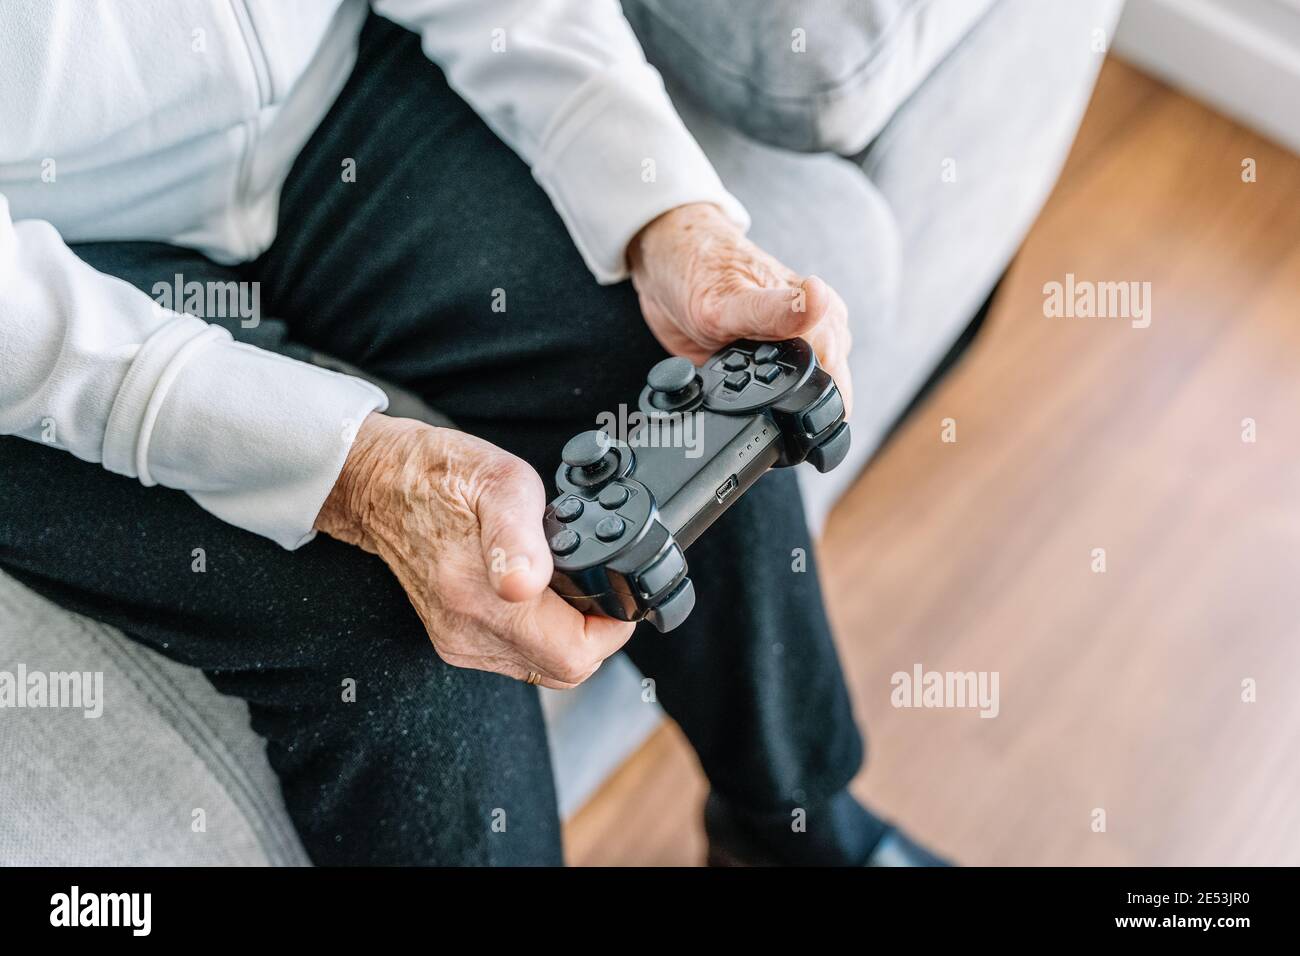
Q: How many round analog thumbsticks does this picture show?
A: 2